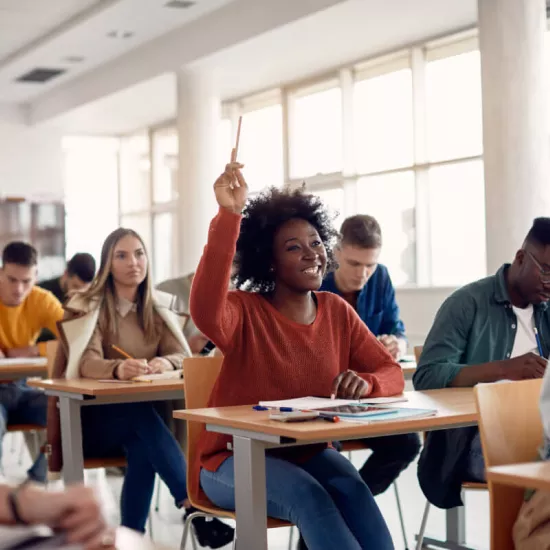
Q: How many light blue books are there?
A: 1